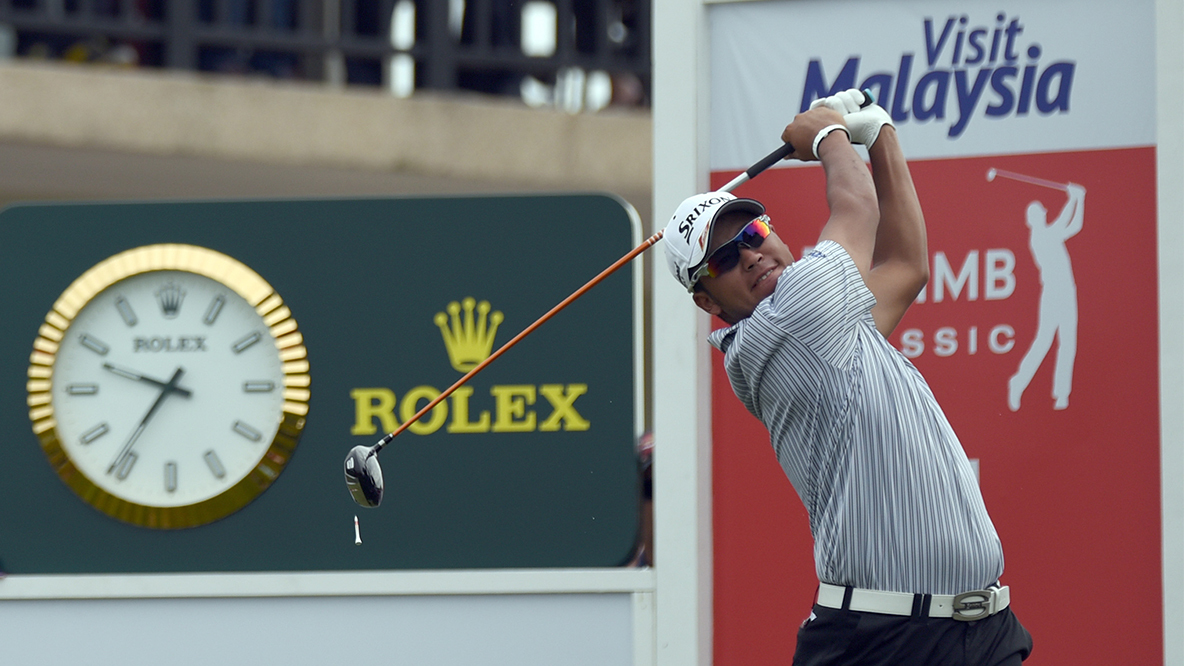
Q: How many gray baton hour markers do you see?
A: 11